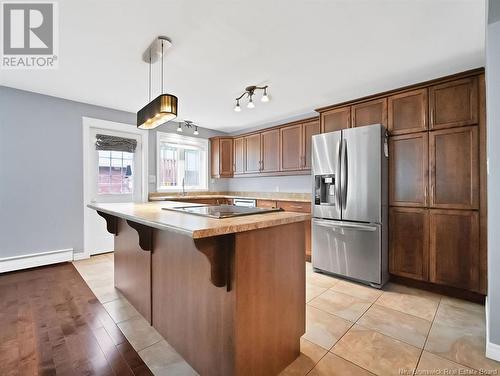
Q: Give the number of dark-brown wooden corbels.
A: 3